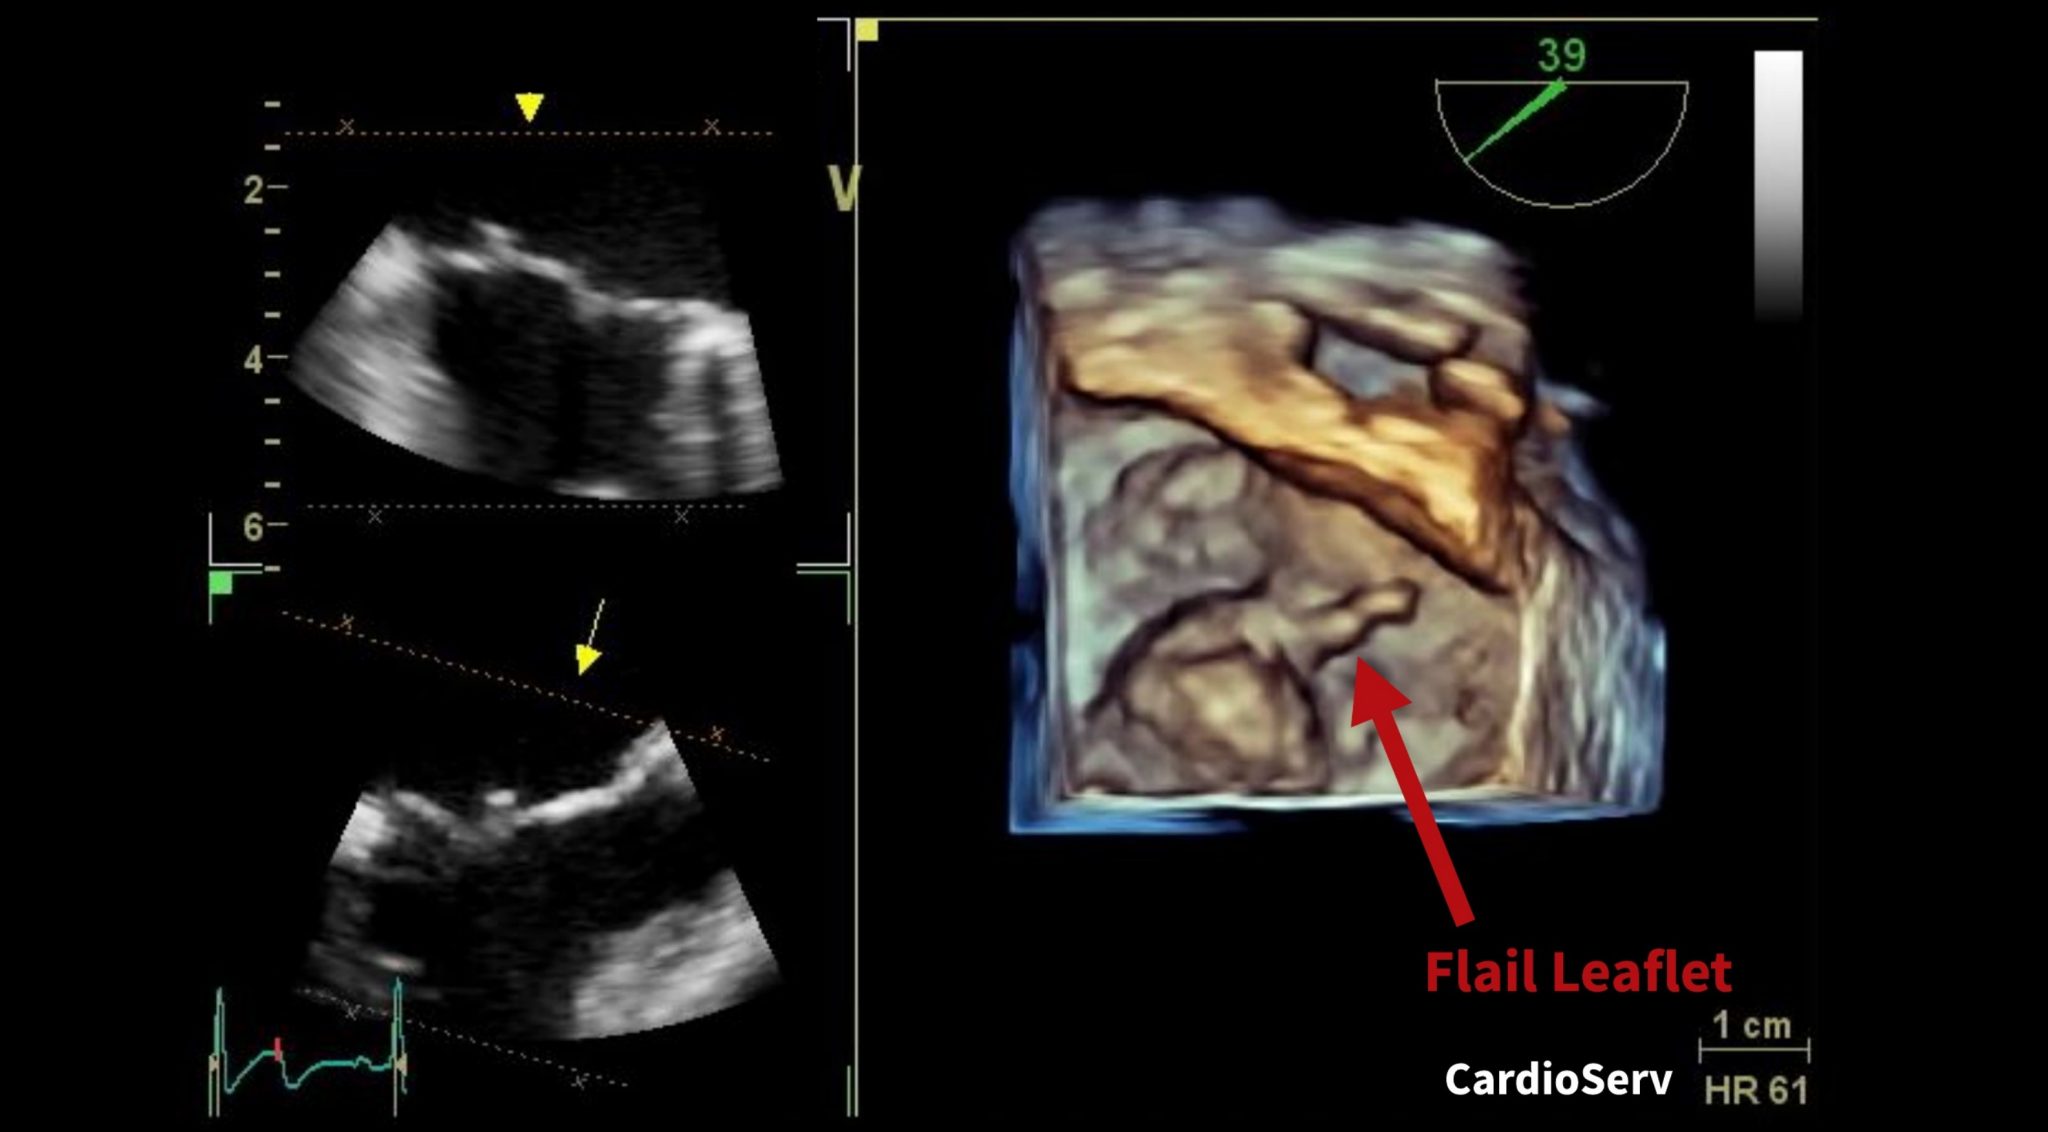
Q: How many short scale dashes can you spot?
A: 9